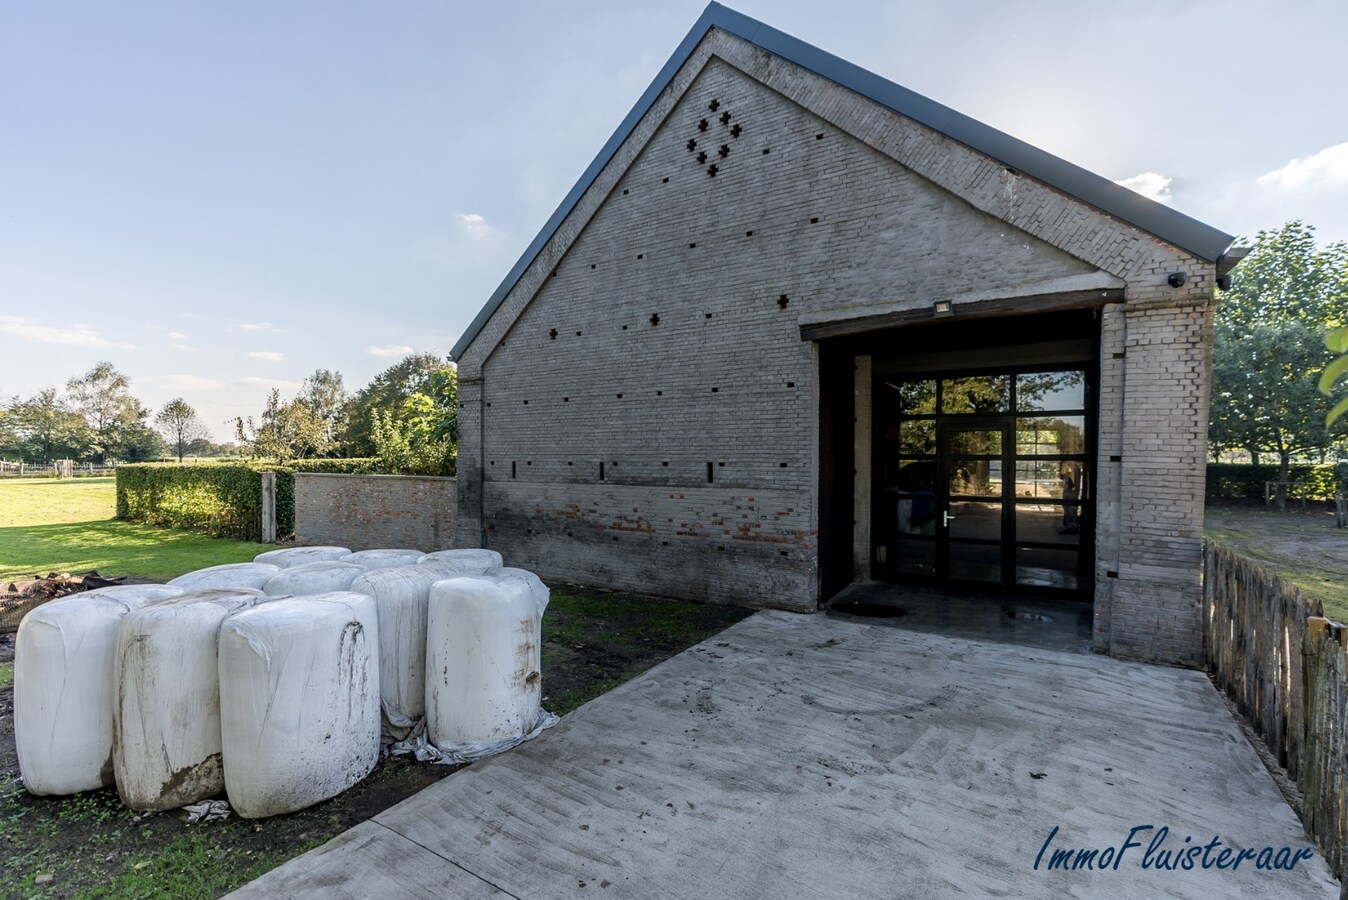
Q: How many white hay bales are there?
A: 10